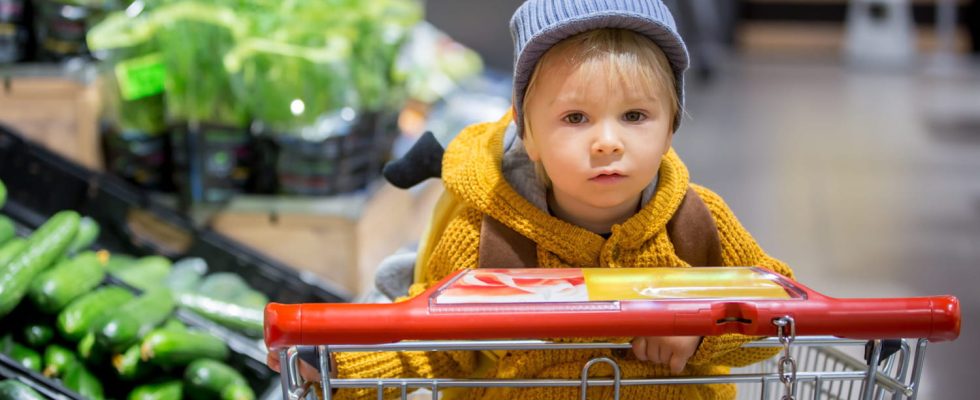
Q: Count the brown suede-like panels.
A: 2